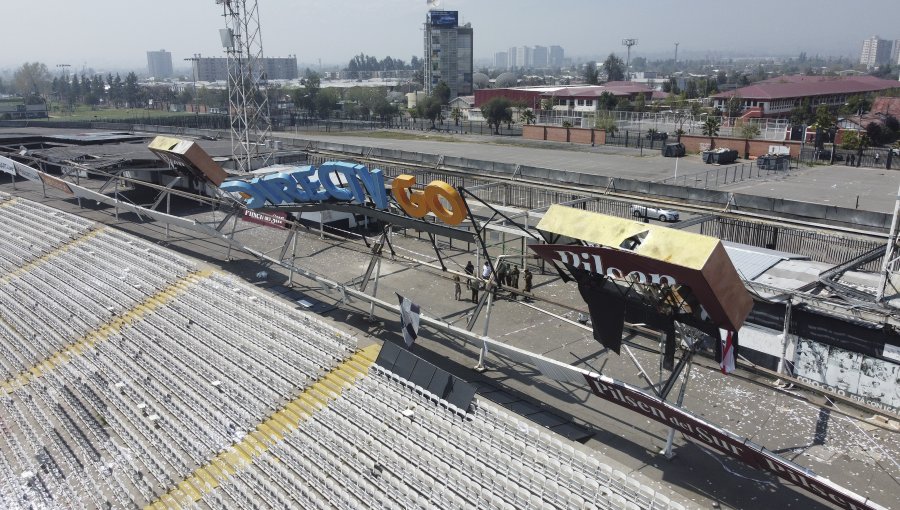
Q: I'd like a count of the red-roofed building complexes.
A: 2